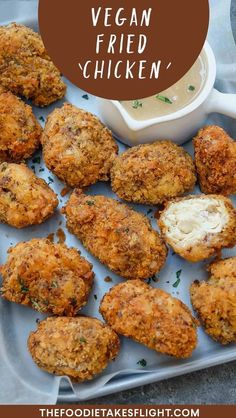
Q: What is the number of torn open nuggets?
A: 1